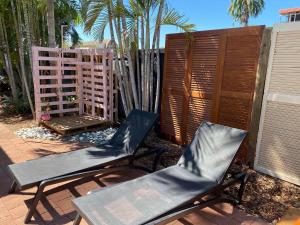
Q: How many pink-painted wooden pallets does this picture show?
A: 2